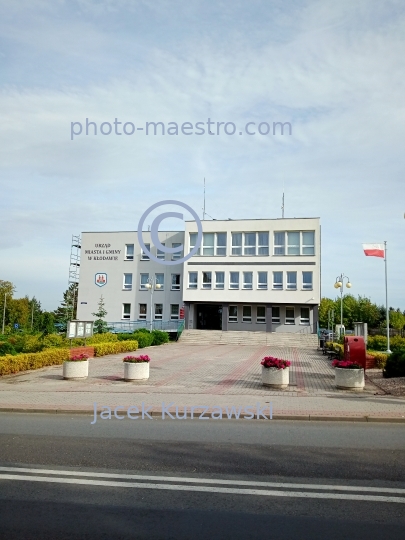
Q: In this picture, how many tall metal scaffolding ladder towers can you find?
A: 1